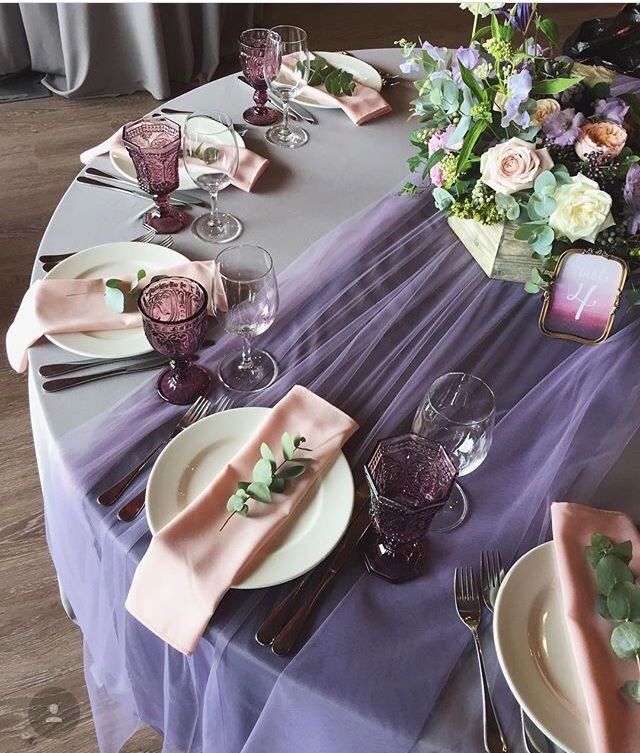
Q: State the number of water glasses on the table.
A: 4